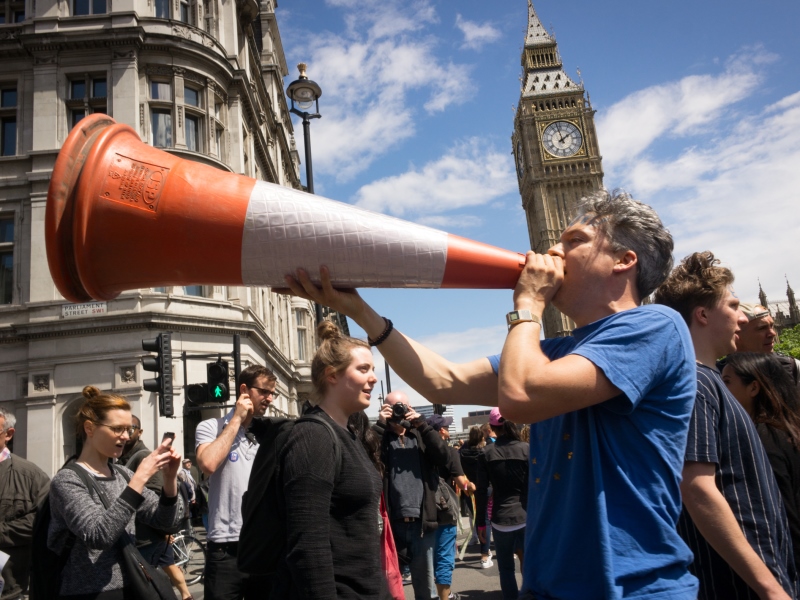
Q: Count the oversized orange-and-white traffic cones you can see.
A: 1